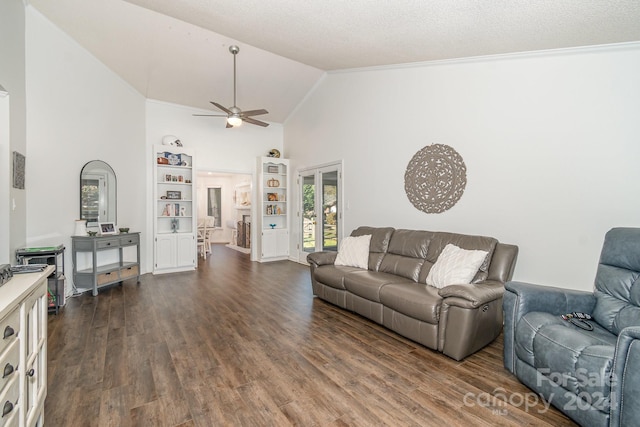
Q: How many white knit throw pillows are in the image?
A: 2